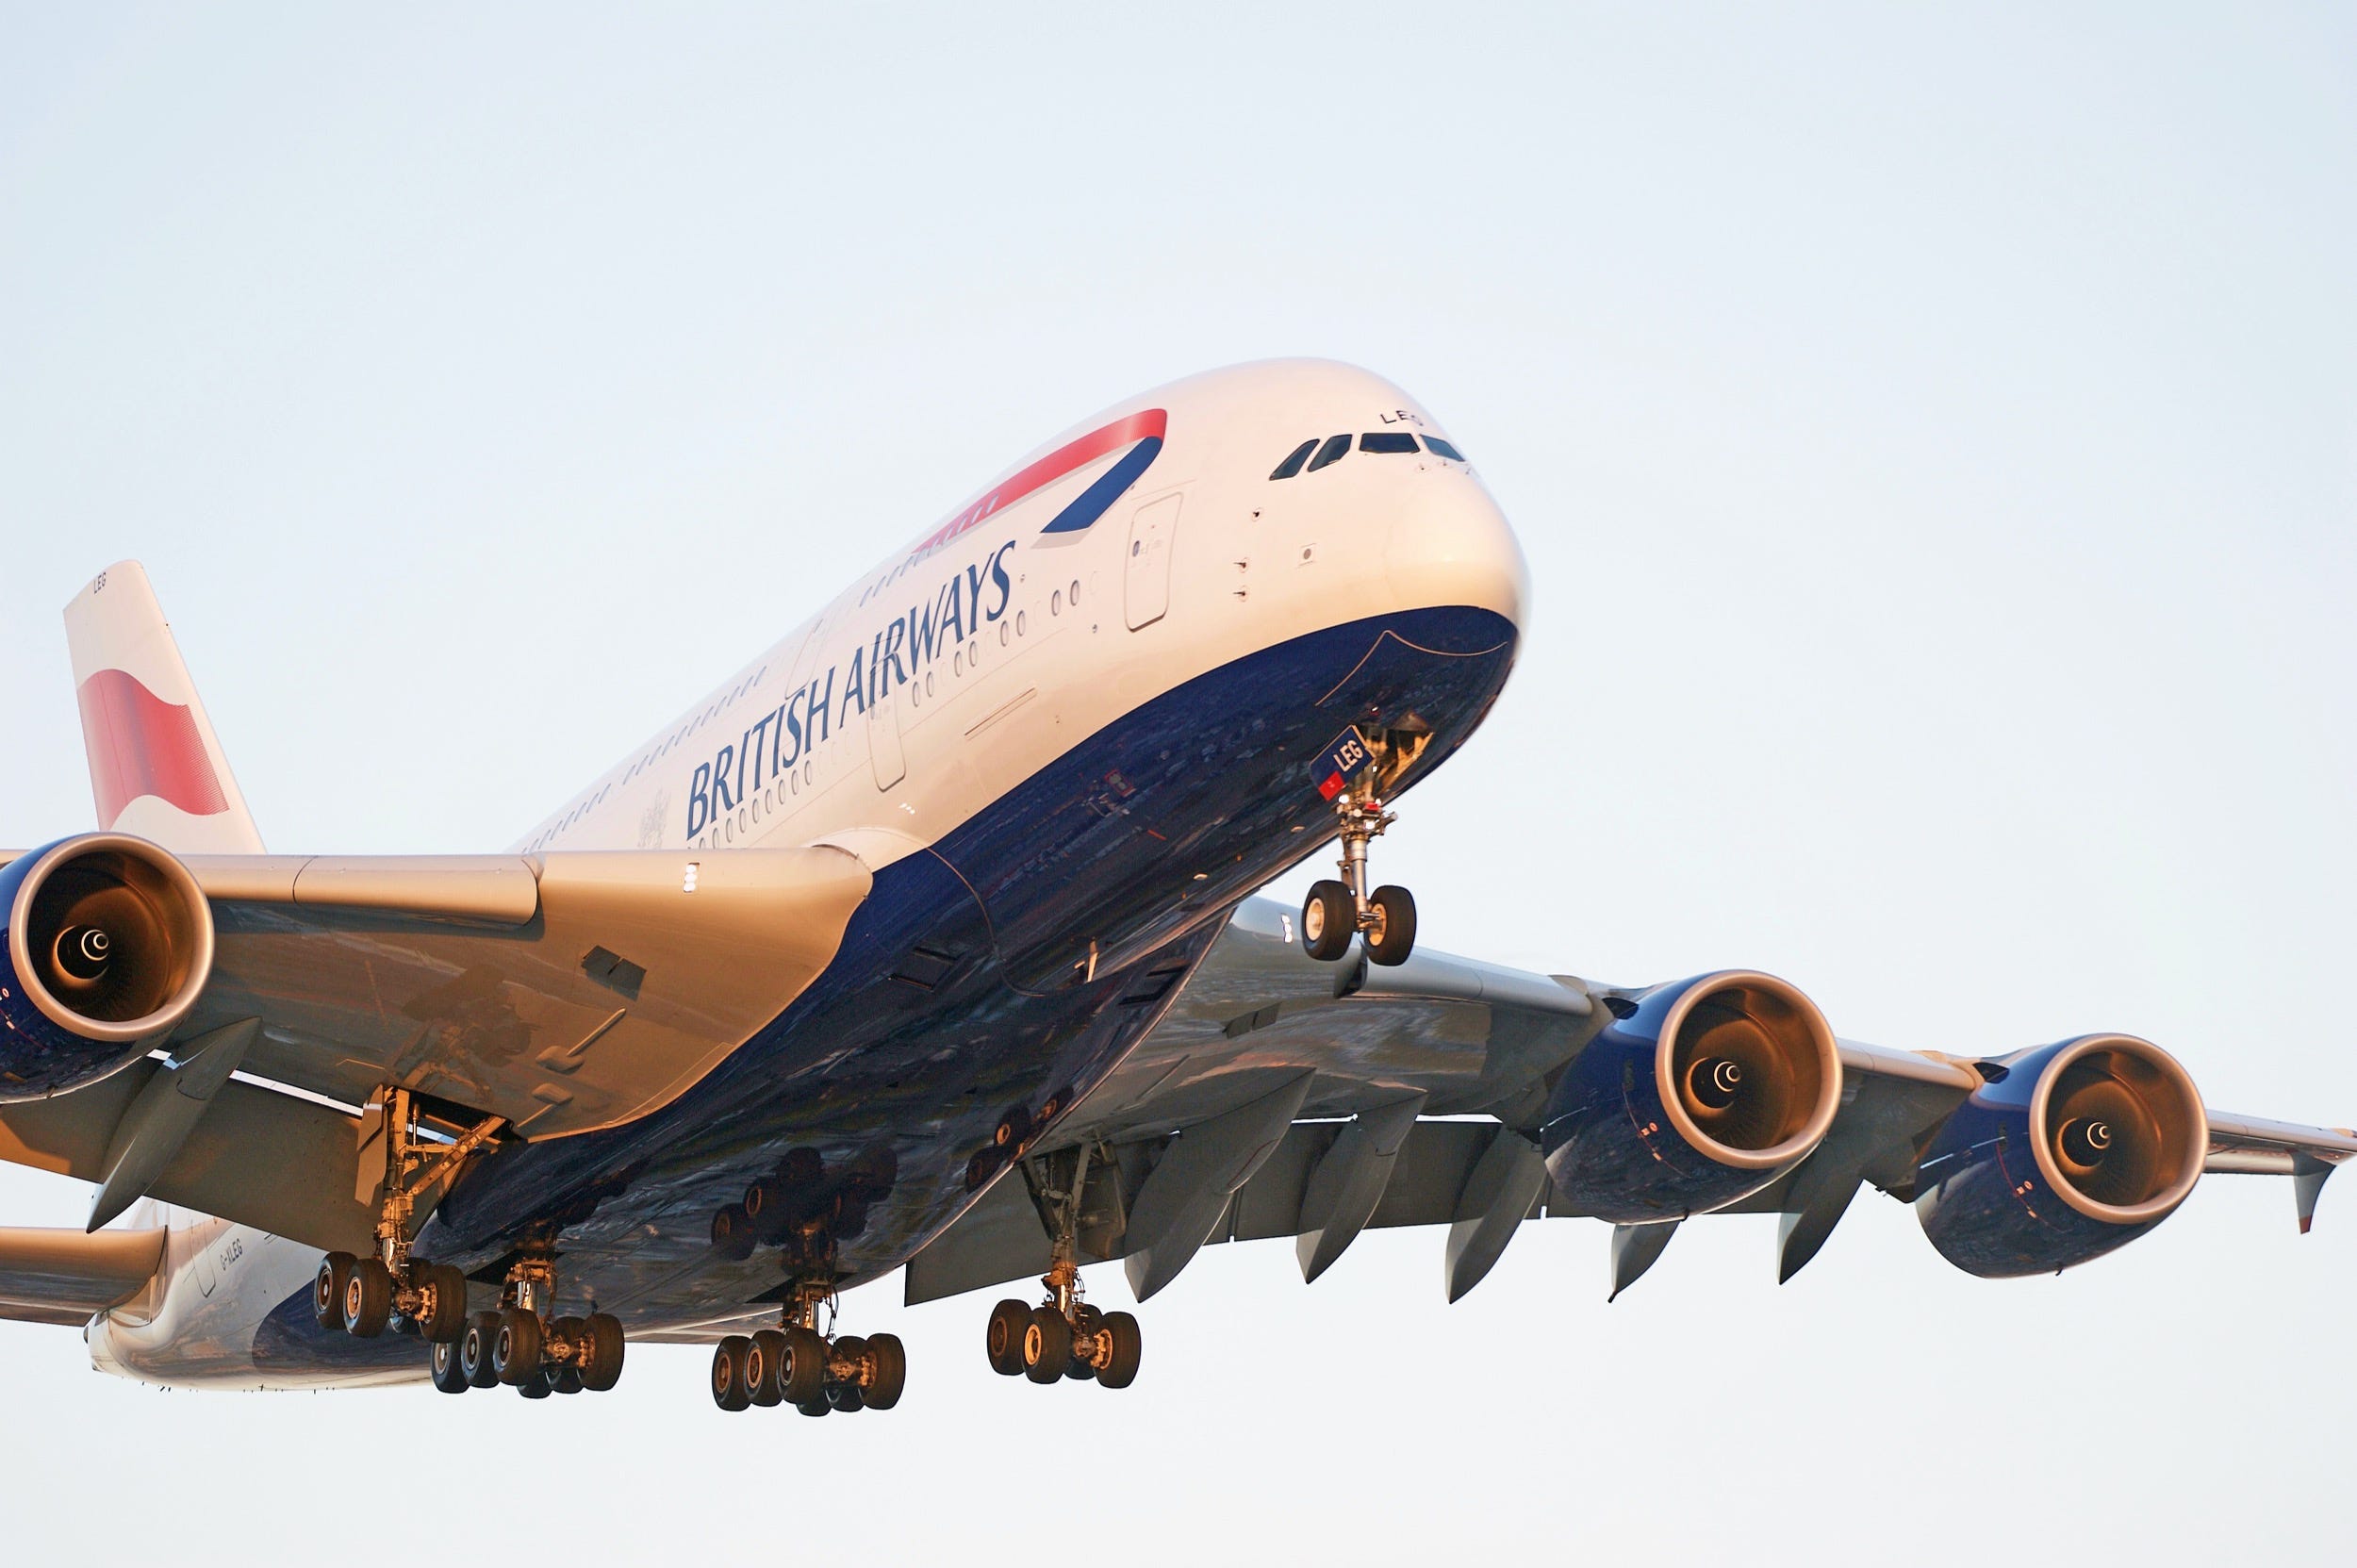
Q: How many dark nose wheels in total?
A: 2